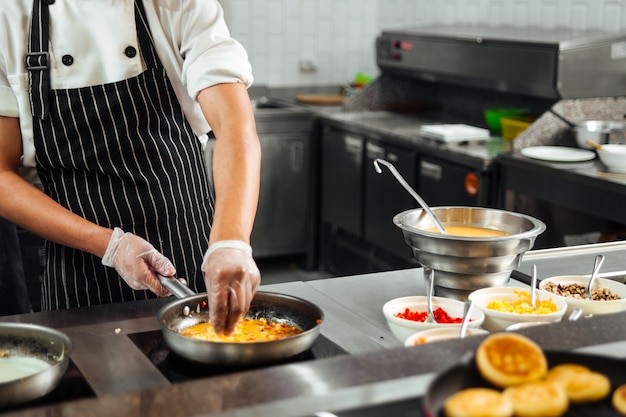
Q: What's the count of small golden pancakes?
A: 6